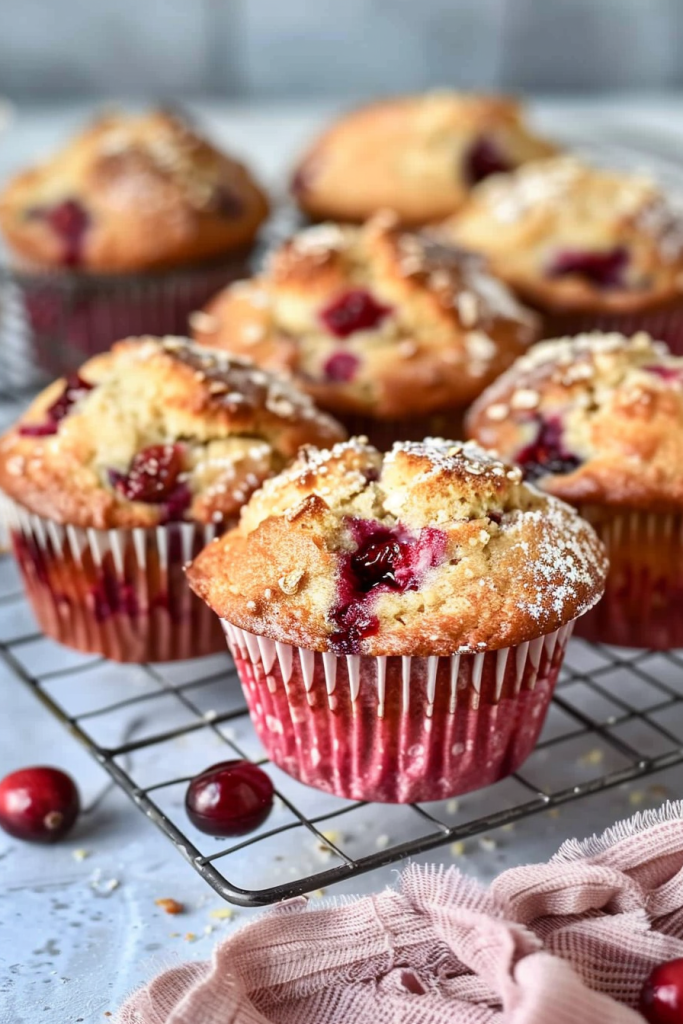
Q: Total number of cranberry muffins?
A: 7